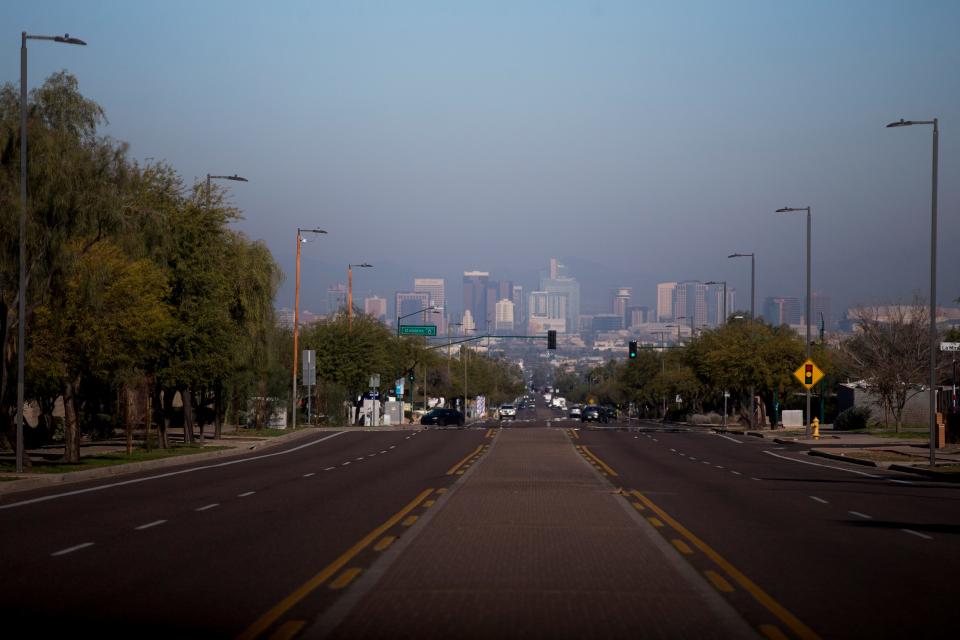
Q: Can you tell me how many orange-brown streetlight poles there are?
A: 2